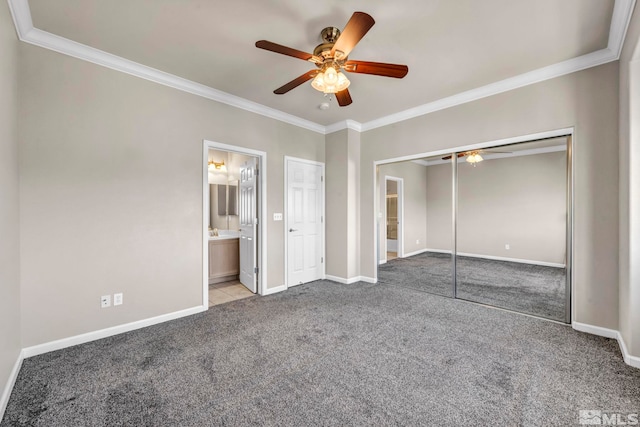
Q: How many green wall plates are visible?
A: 0